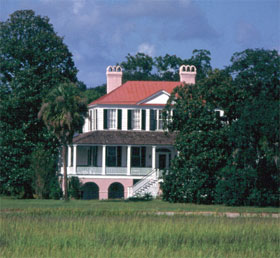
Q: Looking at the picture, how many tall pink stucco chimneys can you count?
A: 2